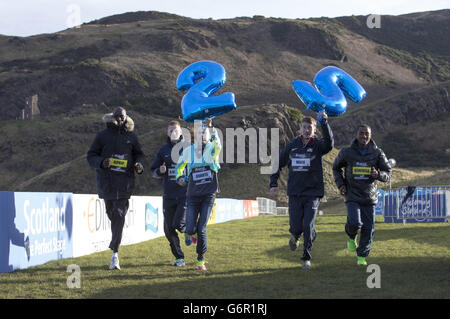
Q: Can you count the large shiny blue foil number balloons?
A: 2